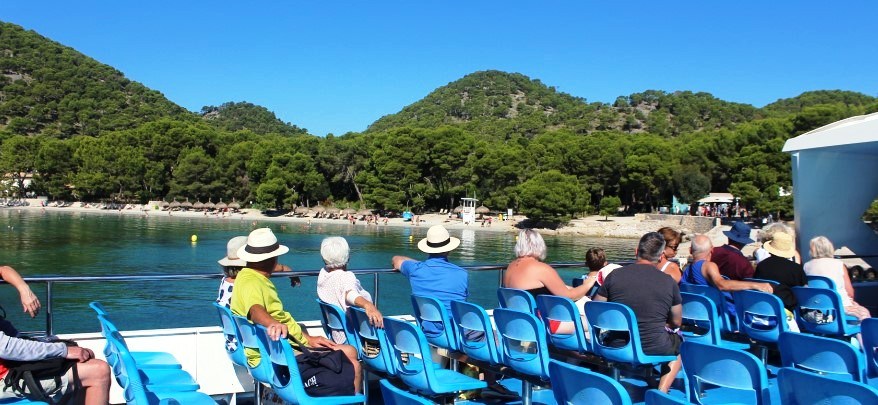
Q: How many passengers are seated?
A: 15